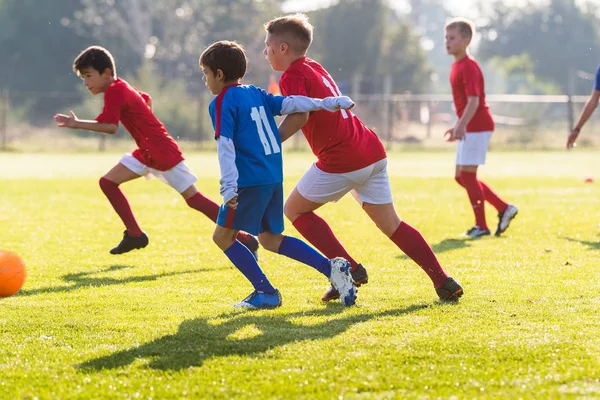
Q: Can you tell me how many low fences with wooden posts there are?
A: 1